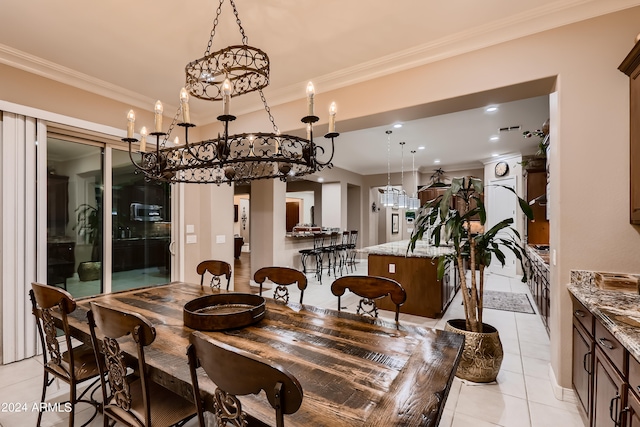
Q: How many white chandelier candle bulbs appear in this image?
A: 11